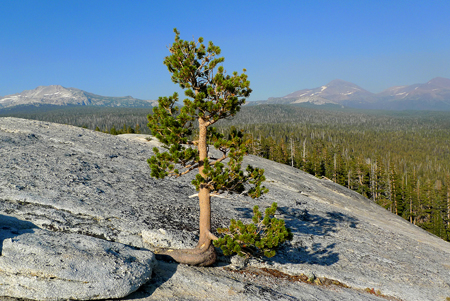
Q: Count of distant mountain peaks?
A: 3